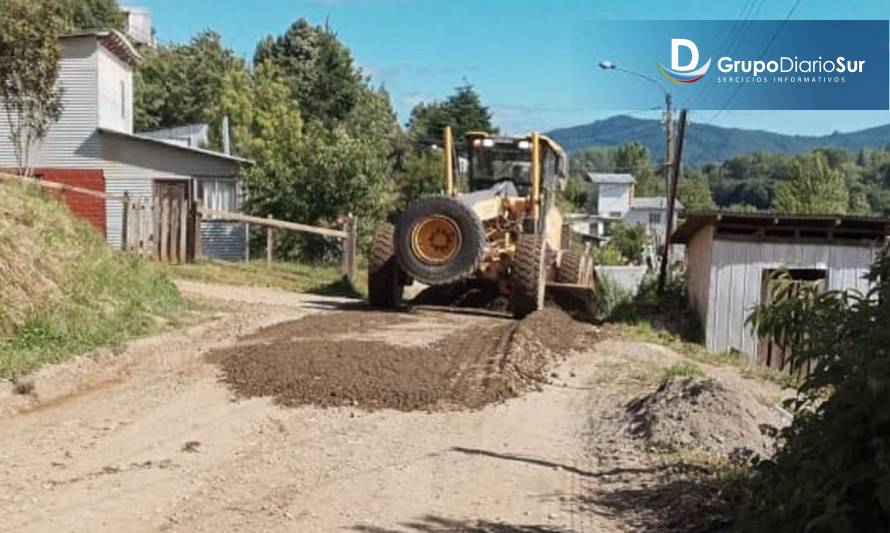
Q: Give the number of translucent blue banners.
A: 1